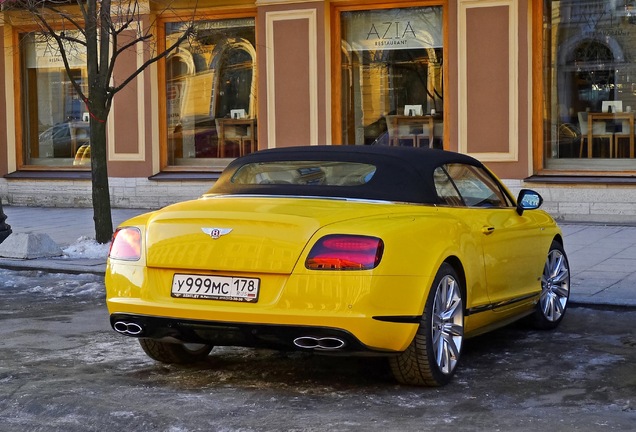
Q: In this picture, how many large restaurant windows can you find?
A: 4